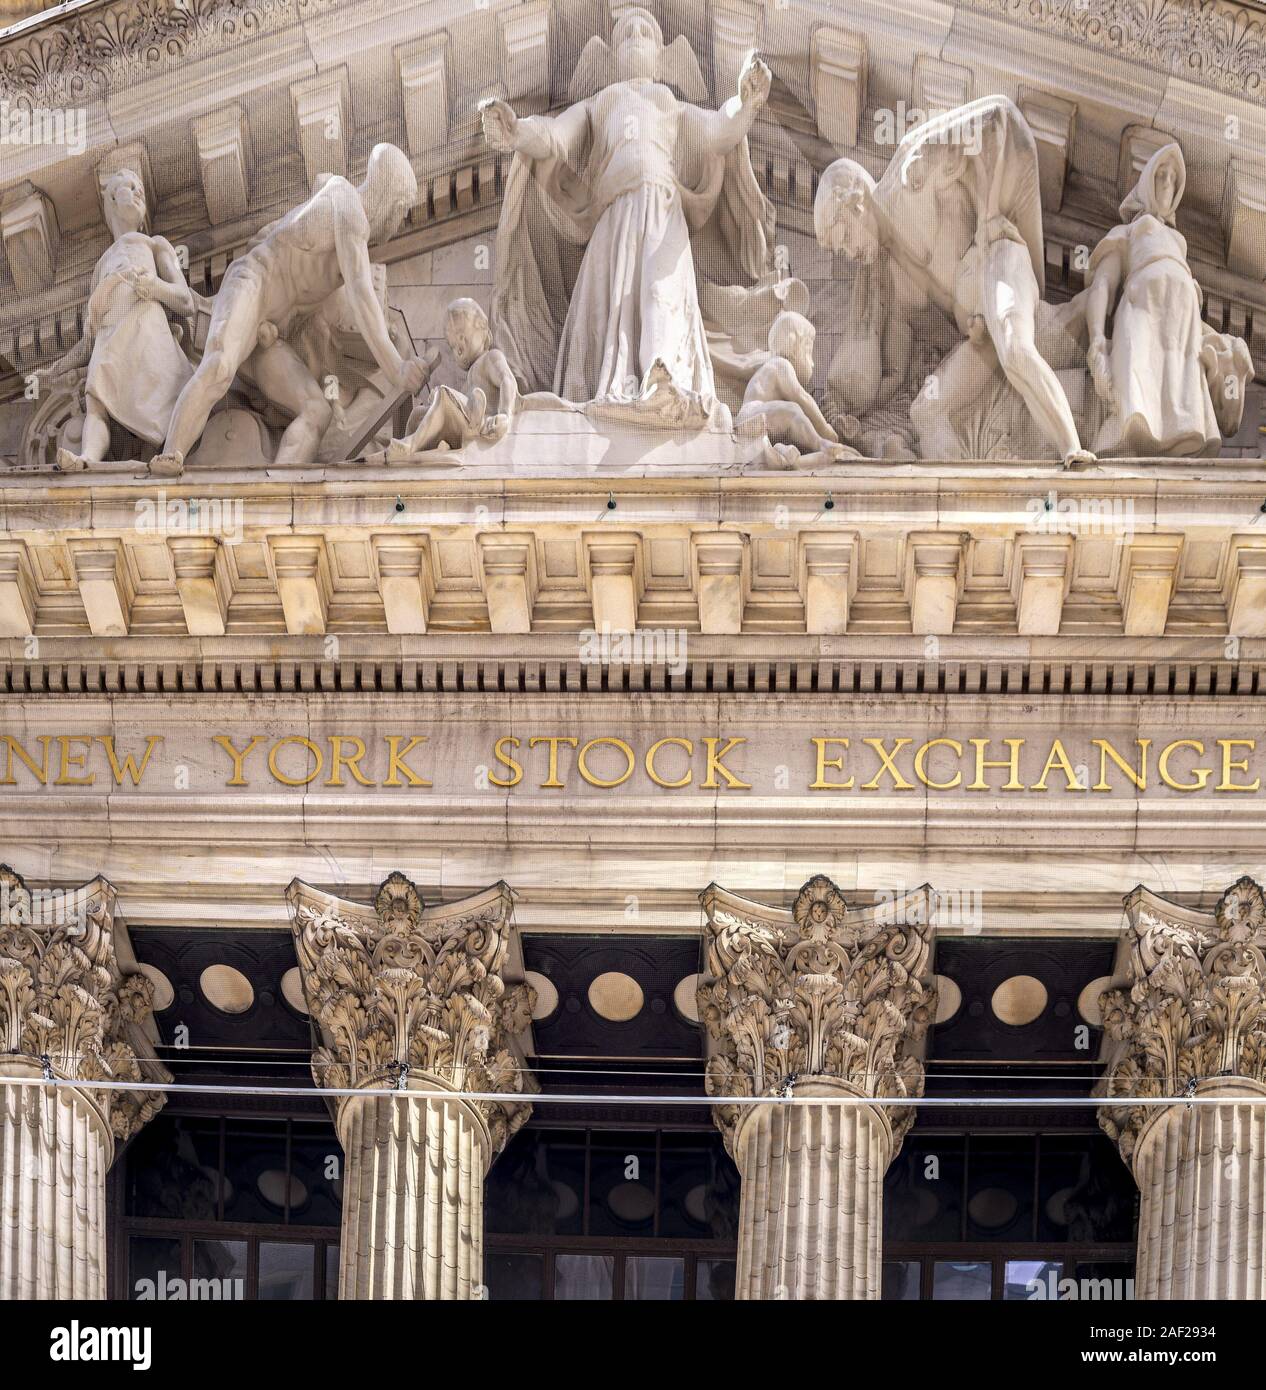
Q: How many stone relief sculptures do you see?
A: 7